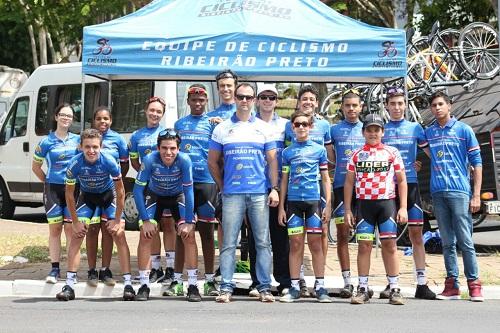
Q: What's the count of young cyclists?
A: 13